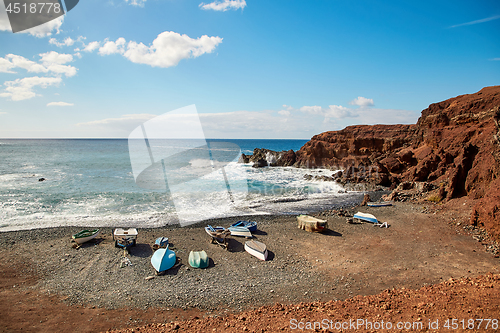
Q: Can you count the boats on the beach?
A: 12